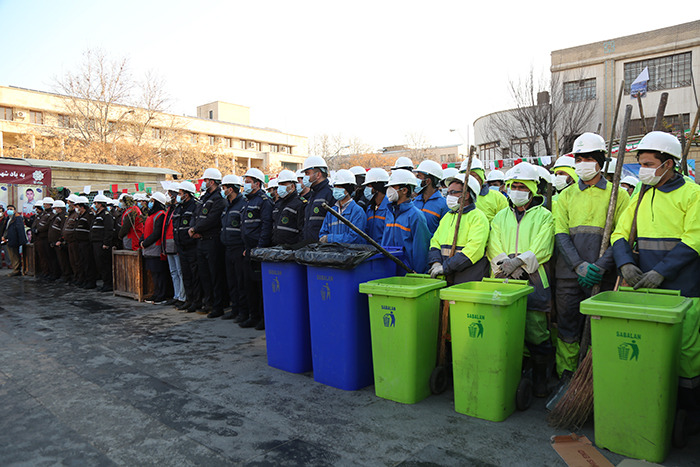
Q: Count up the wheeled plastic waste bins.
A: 5